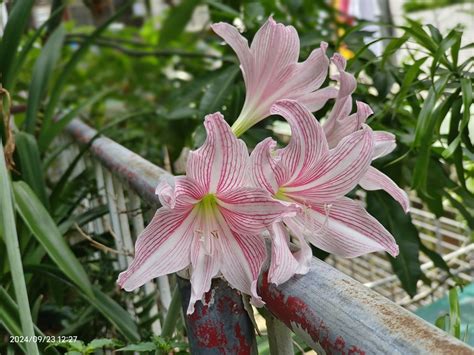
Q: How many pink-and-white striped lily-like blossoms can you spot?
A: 4